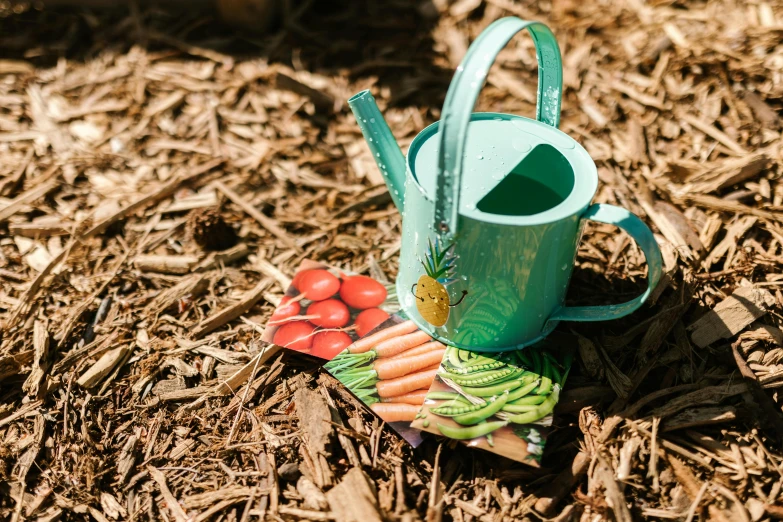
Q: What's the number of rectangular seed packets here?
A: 3